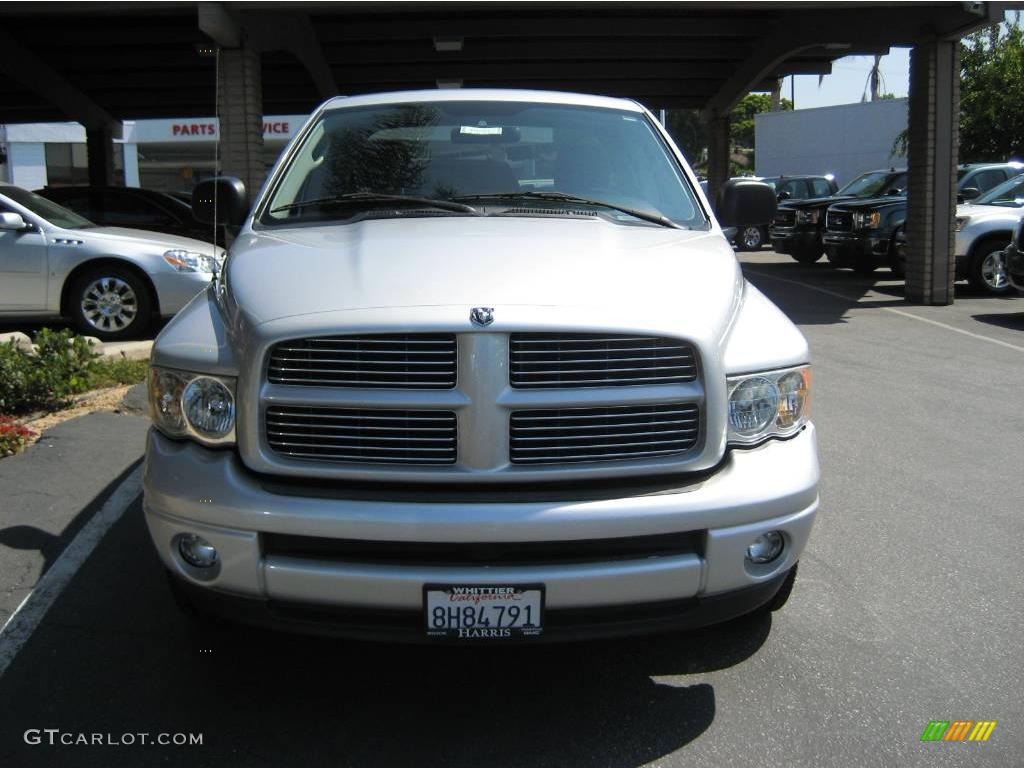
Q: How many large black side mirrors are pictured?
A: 2